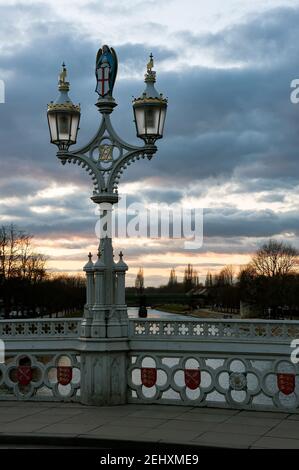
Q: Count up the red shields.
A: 5